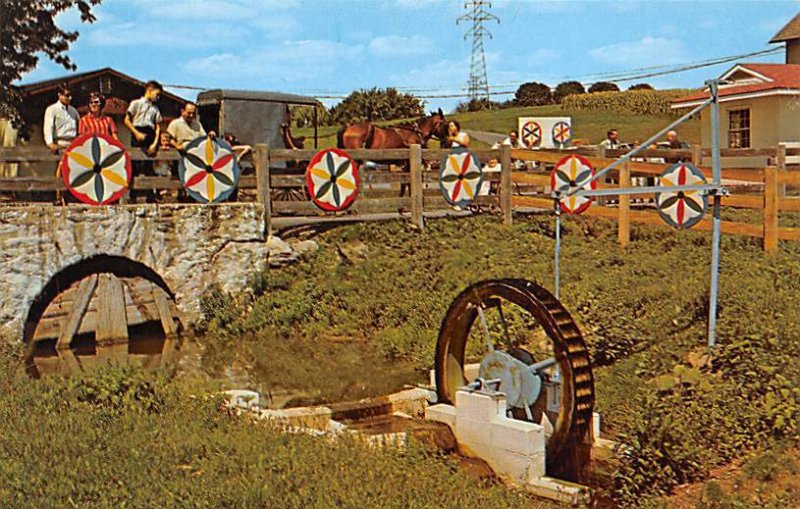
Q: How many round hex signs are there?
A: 8